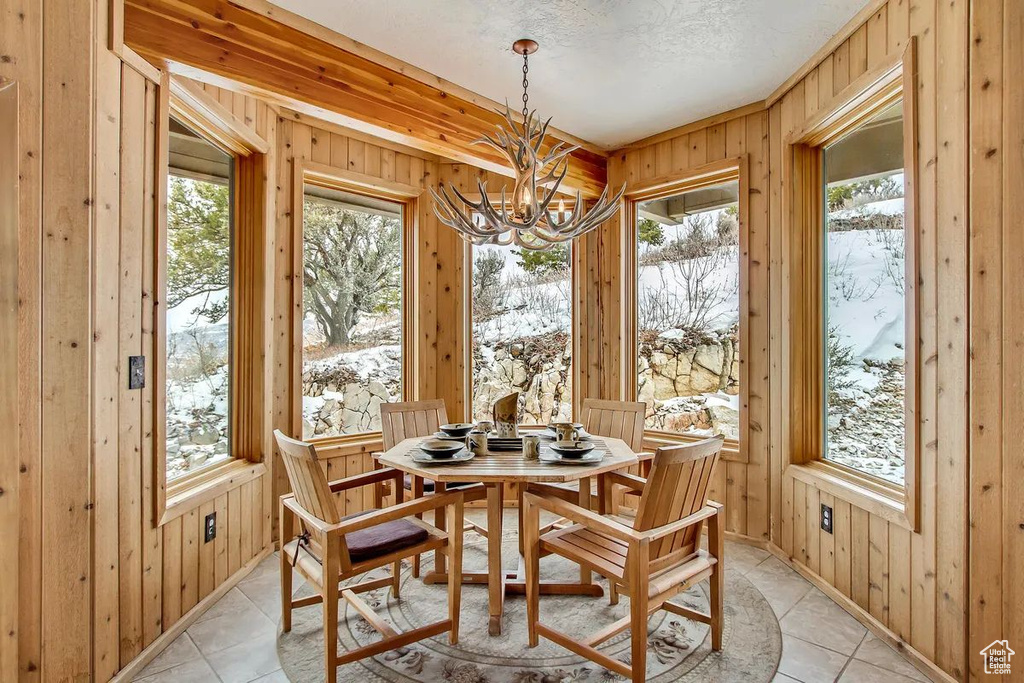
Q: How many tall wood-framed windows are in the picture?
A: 5